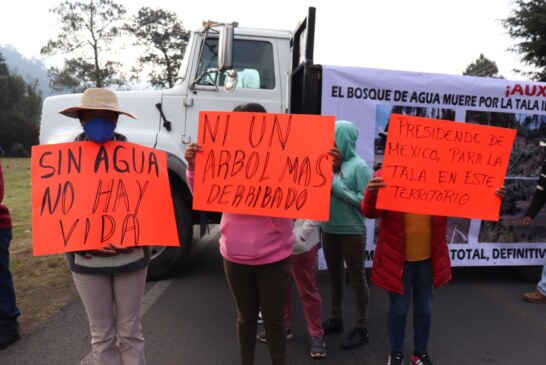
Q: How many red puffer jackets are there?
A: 1